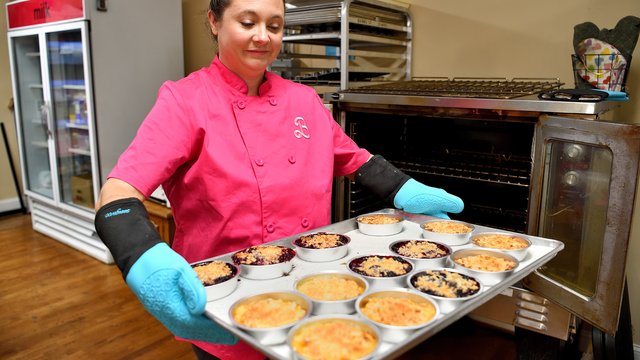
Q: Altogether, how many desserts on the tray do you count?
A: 14